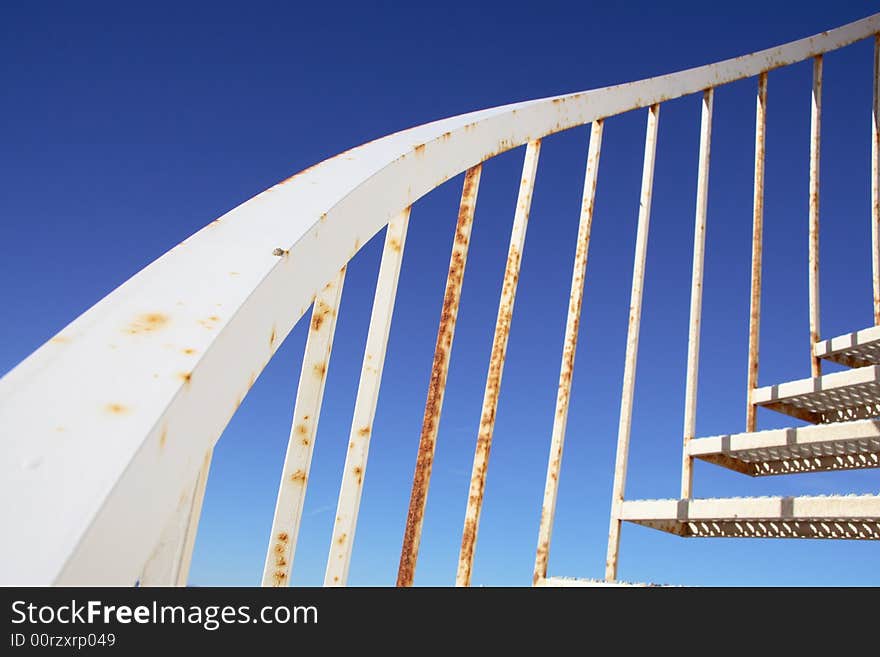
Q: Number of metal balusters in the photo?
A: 11